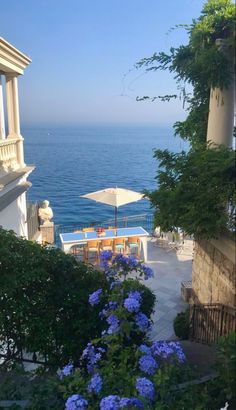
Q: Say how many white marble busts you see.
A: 1